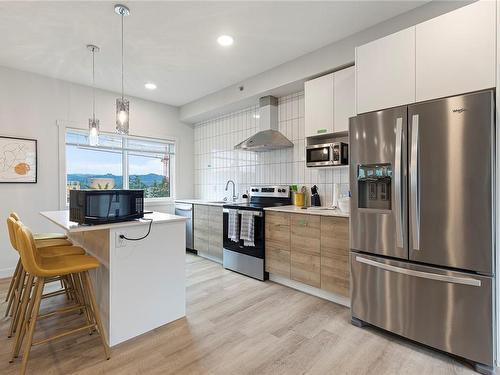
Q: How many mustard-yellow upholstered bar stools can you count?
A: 4